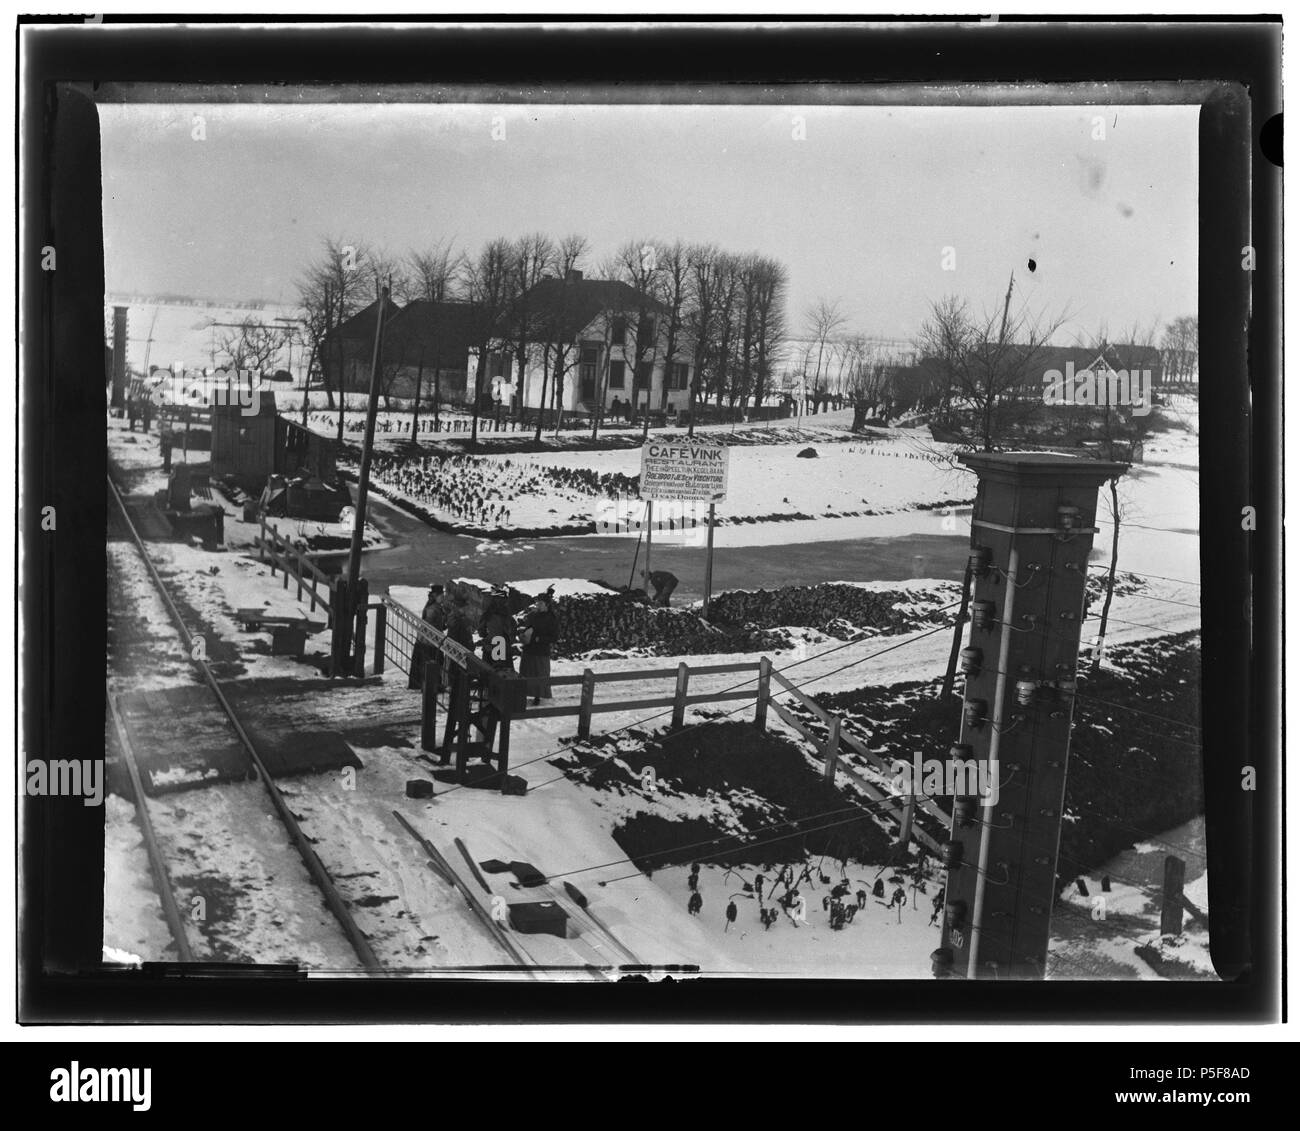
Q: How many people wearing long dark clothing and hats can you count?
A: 4